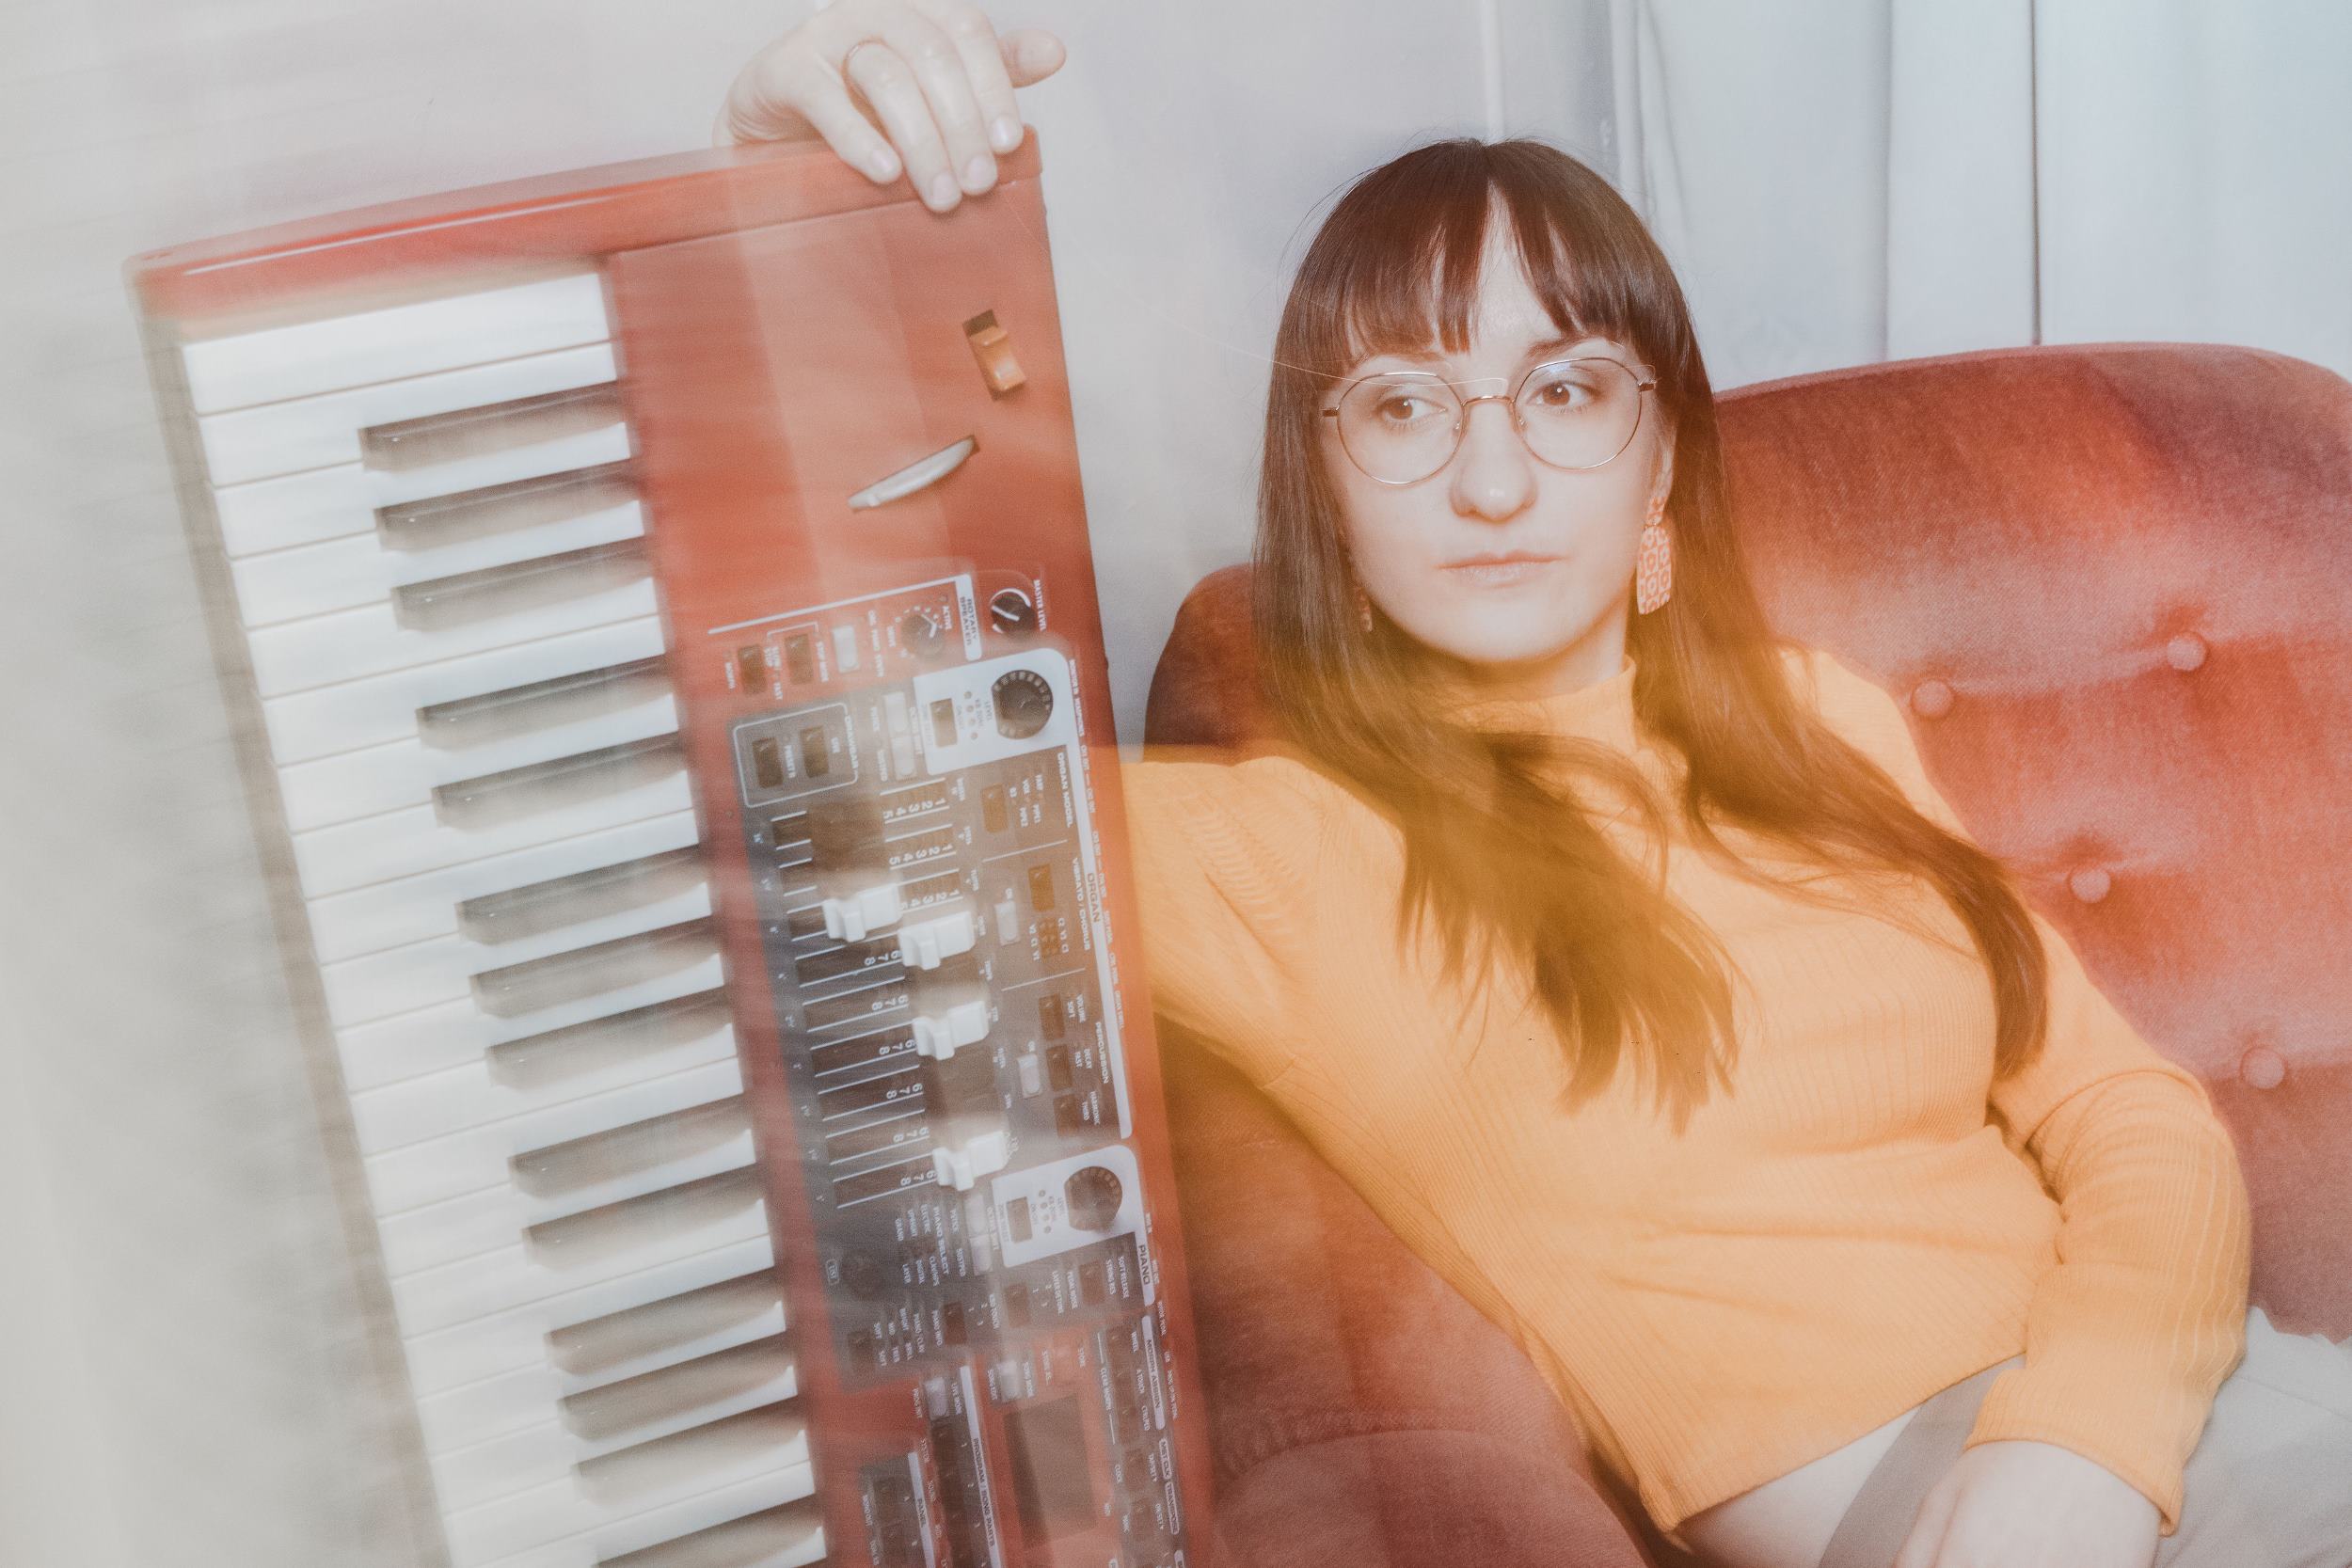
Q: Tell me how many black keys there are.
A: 14